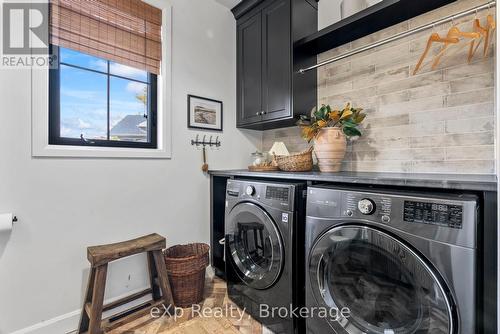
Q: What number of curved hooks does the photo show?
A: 4